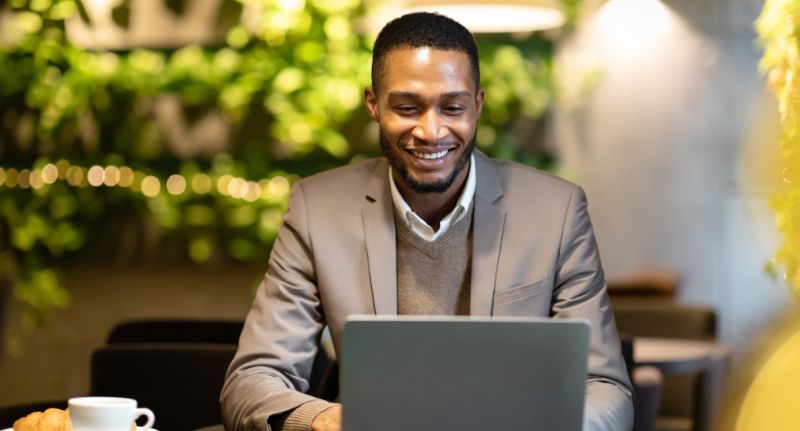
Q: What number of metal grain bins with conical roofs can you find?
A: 0